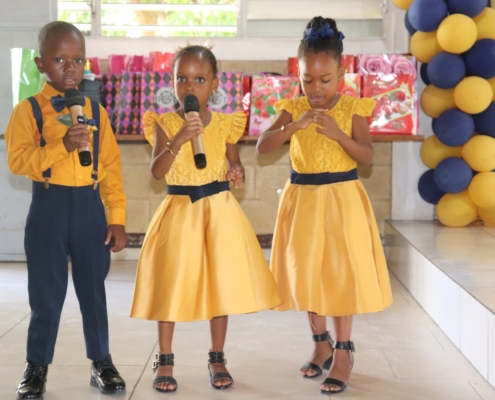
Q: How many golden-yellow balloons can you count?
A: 12